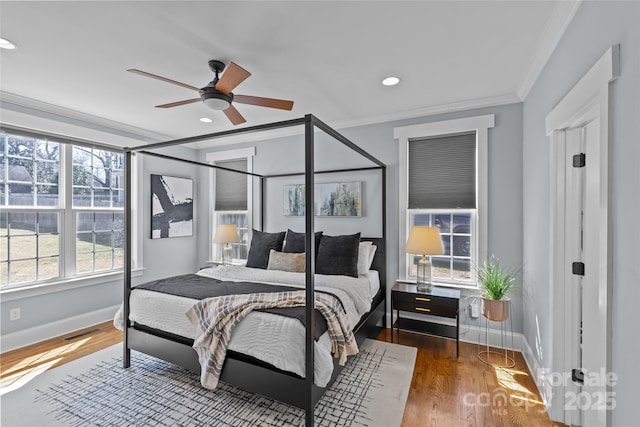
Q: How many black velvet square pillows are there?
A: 3